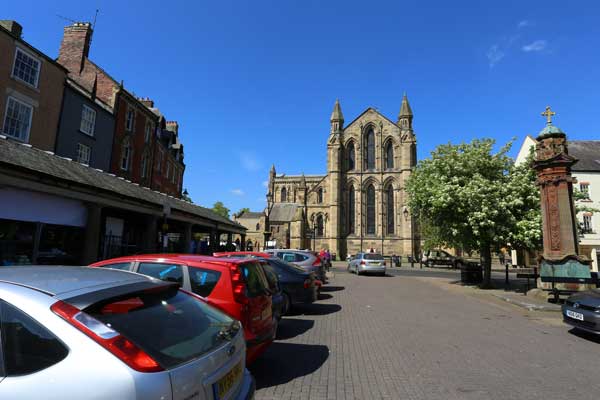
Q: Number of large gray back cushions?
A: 0